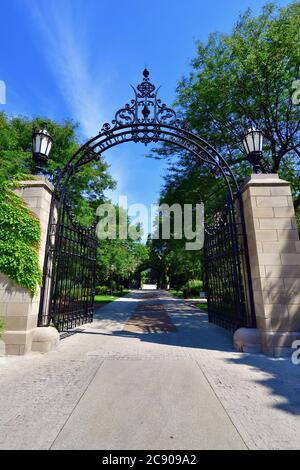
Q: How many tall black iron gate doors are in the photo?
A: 2